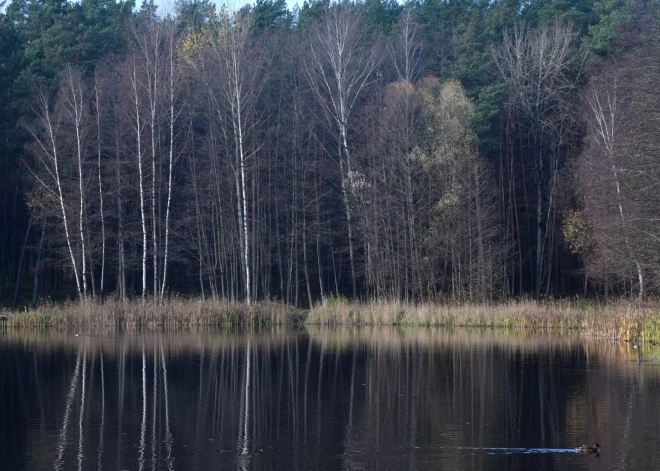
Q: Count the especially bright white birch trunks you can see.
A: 7